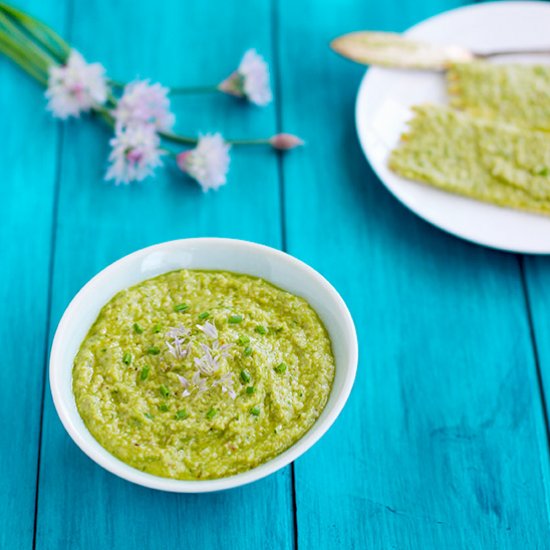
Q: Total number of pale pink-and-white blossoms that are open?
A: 5